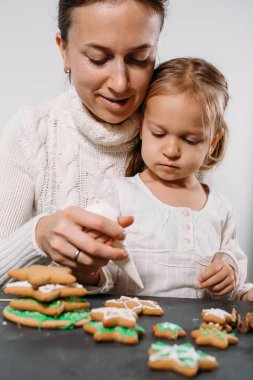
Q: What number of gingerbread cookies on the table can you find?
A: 12